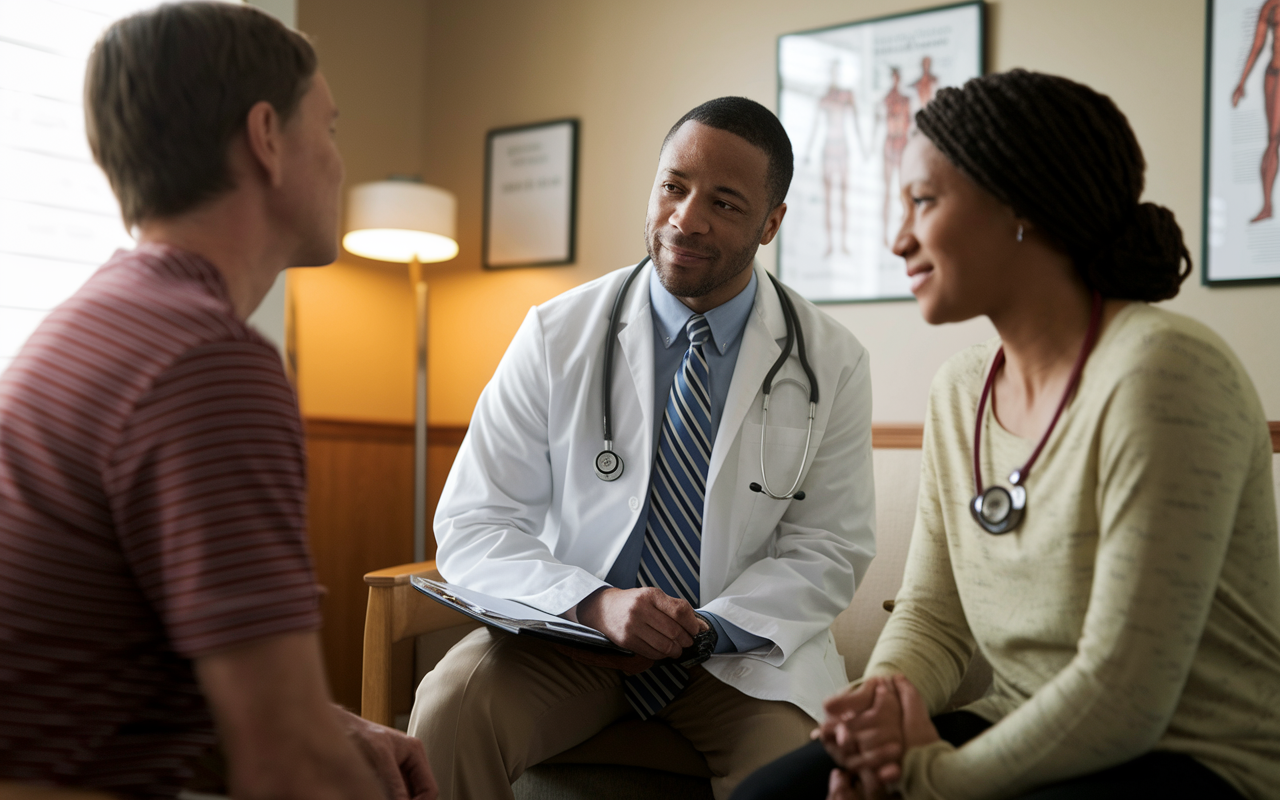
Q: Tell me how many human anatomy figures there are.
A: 4